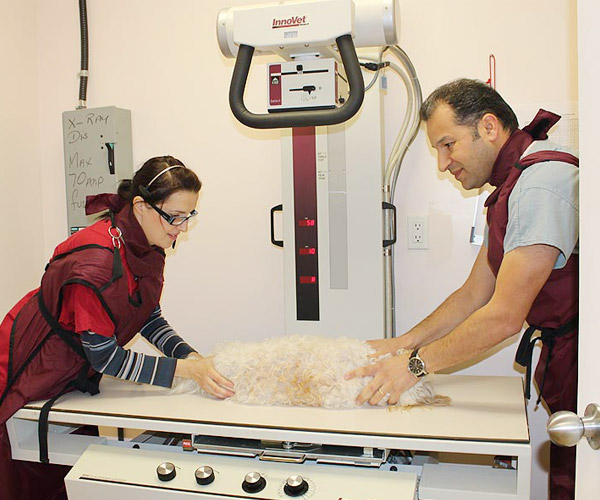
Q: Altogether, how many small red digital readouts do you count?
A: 3